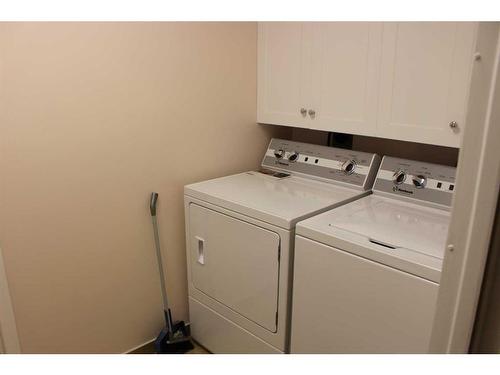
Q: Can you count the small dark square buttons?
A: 4